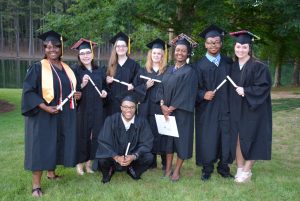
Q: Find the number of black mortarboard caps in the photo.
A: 8